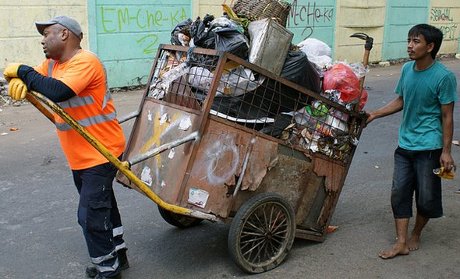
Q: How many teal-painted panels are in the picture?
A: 3